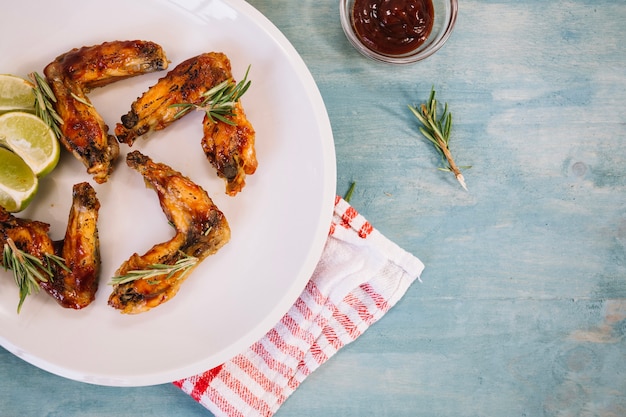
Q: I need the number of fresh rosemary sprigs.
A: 5